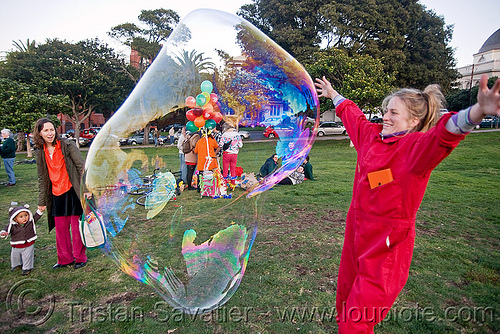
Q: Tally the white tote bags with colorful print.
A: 1